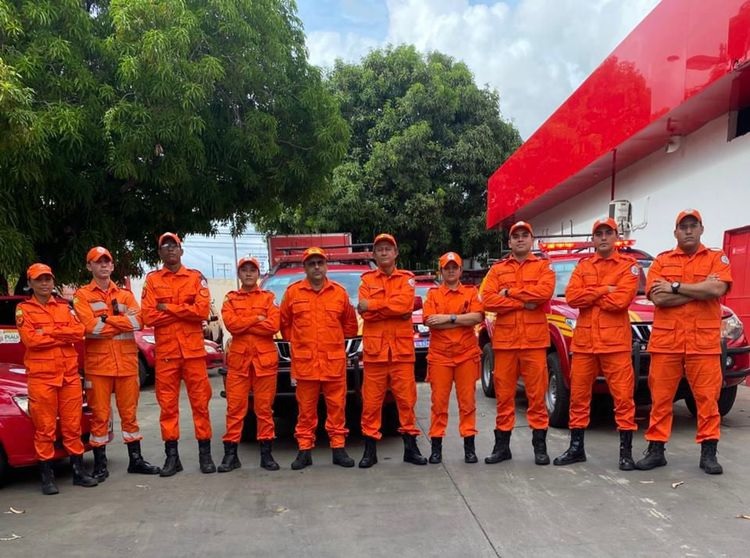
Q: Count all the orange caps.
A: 10